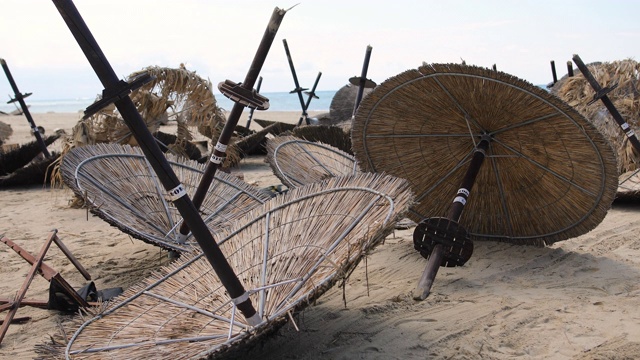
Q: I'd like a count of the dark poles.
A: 11